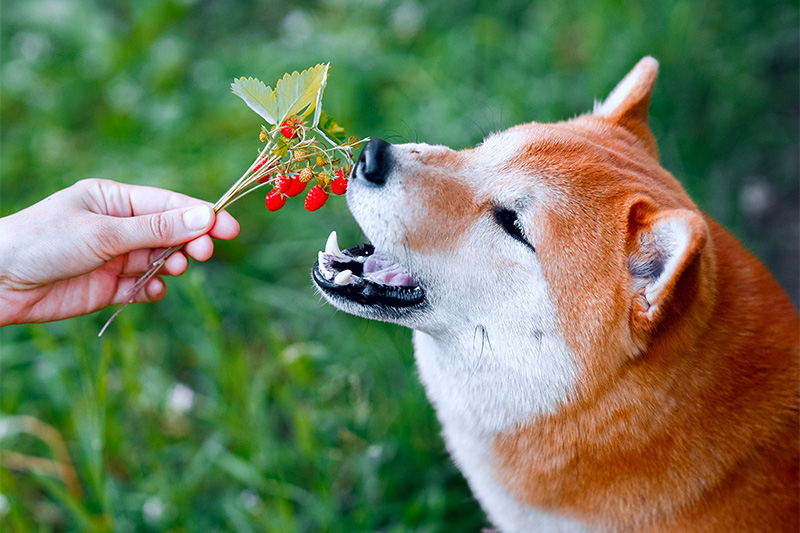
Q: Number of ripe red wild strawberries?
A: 7